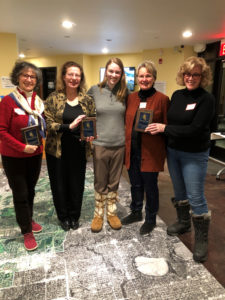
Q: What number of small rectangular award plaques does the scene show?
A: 3